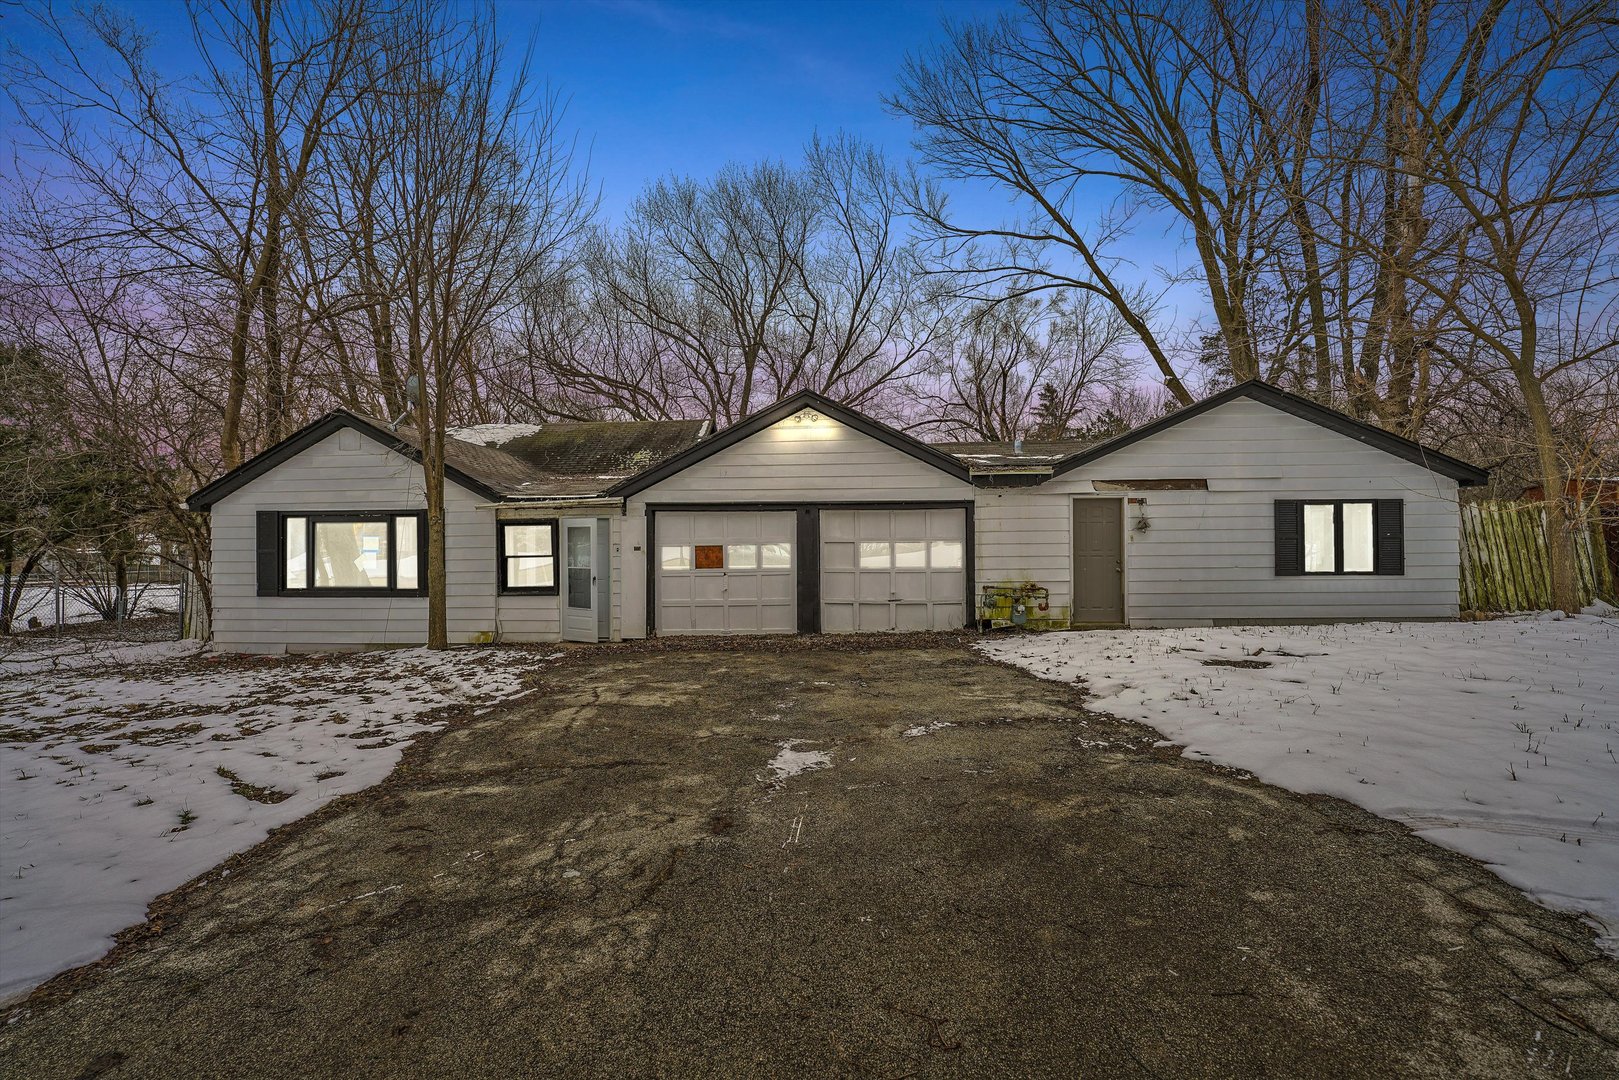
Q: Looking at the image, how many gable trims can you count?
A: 3